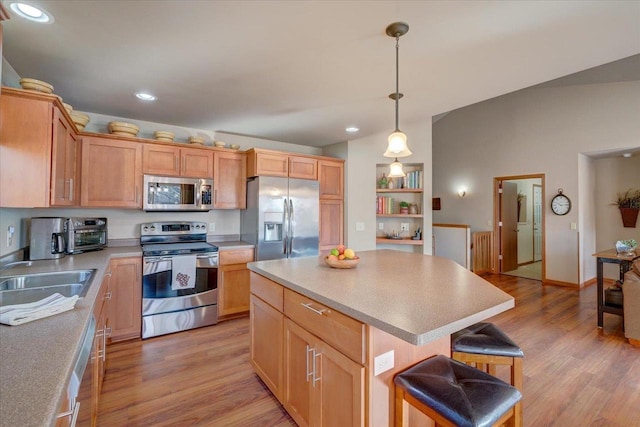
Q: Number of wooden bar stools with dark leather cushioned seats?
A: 2